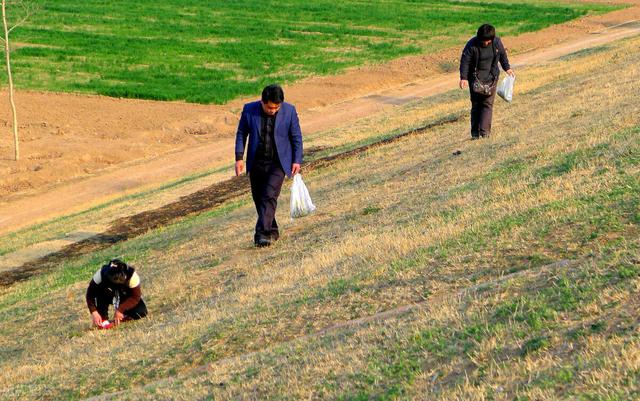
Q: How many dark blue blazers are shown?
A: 1